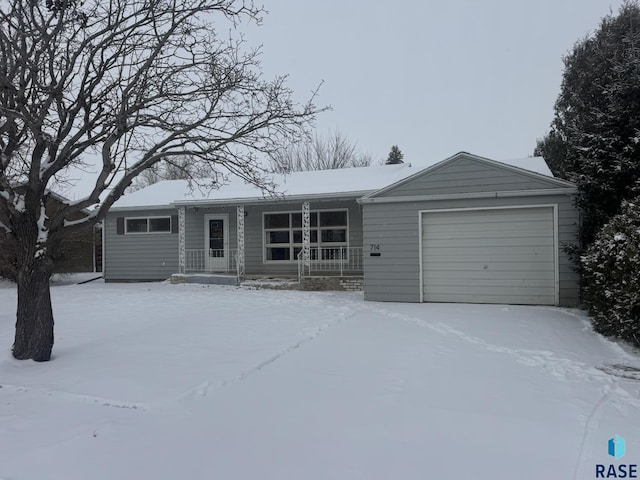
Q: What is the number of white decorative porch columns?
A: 3